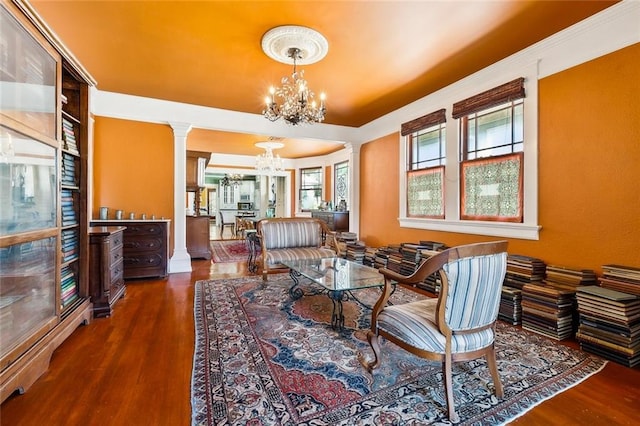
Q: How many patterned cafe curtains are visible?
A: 2